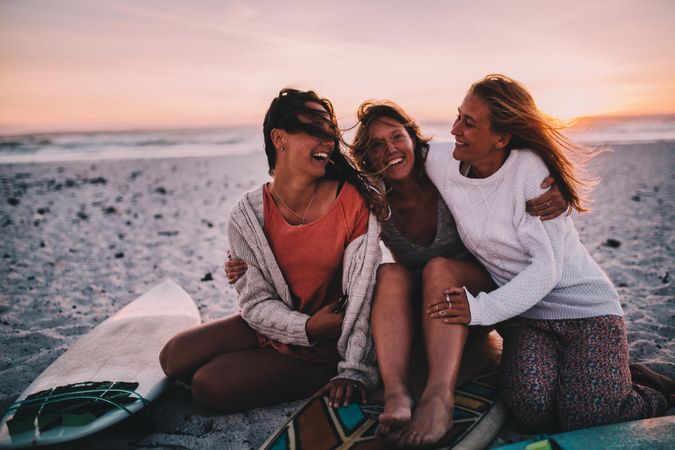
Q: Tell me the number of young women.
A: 3